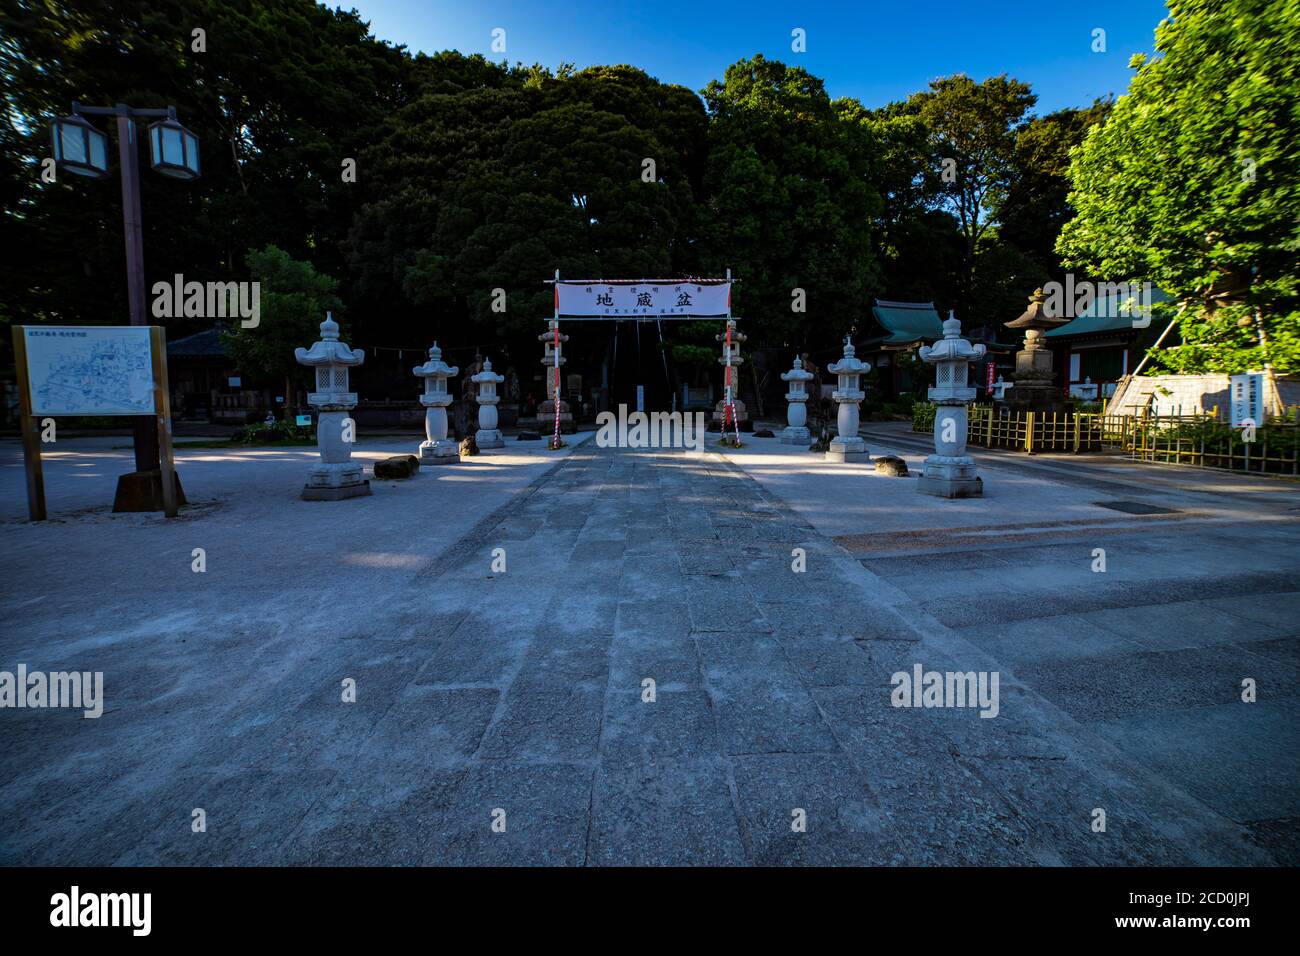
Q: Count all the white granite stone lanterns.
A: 6